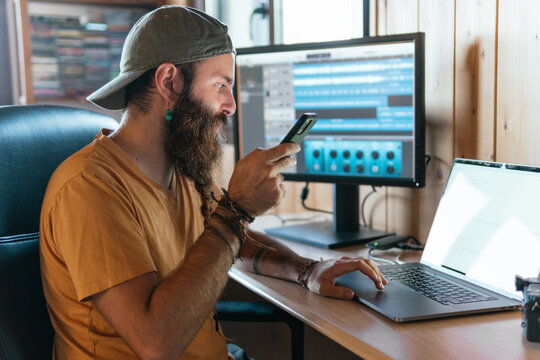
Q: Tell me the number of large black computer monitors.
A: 1